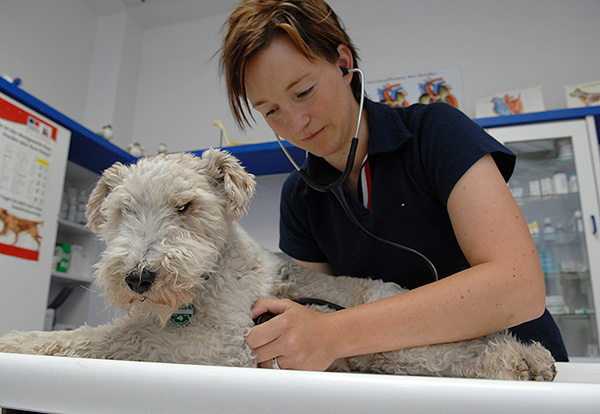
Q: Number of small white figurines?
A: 3